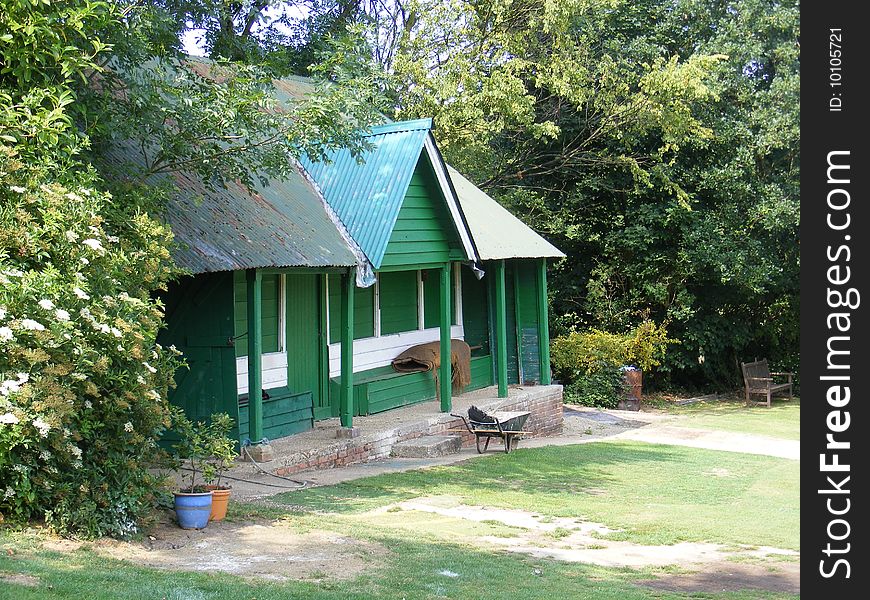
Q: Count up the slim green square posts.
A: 5